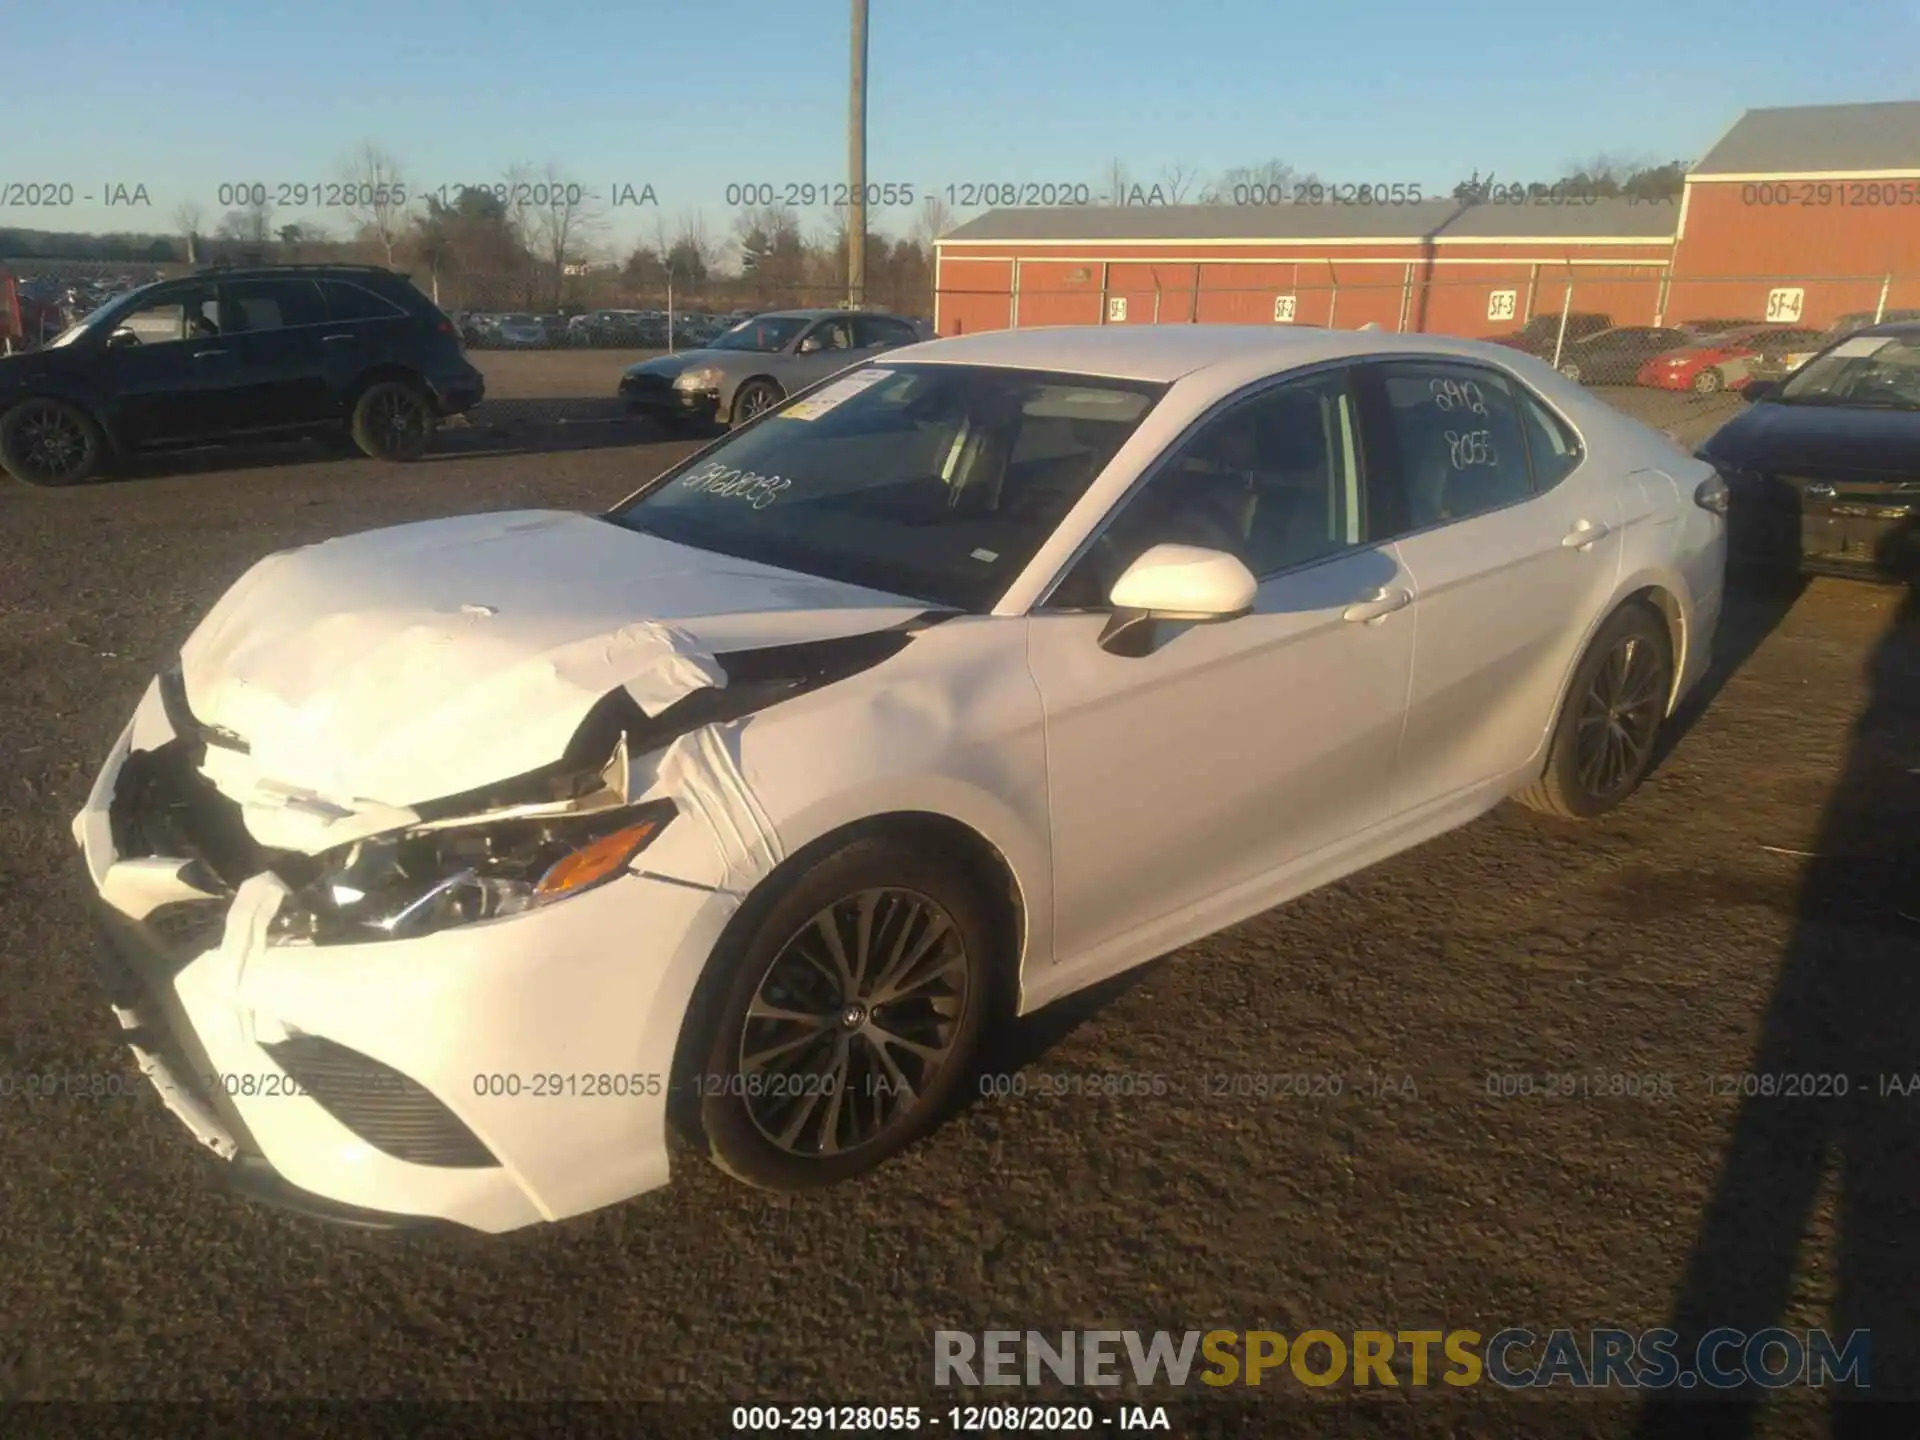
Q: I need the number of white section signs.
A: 4